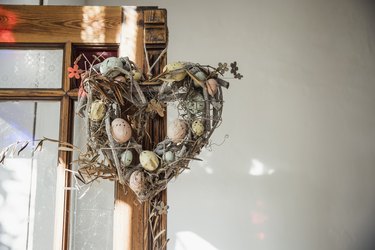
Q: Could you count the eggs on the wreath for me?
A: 15